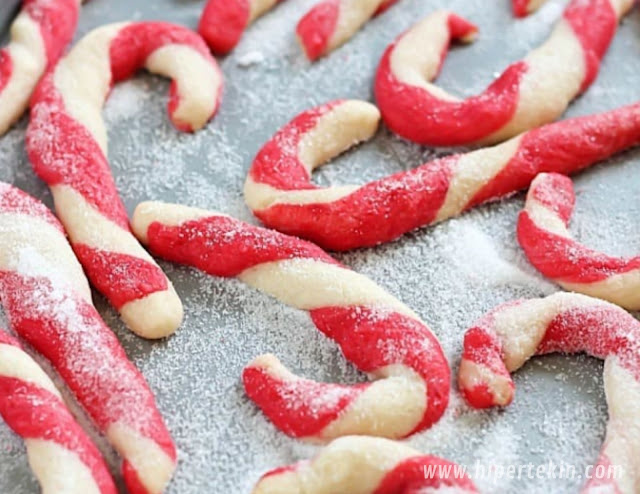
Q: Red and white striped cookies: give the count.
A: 13